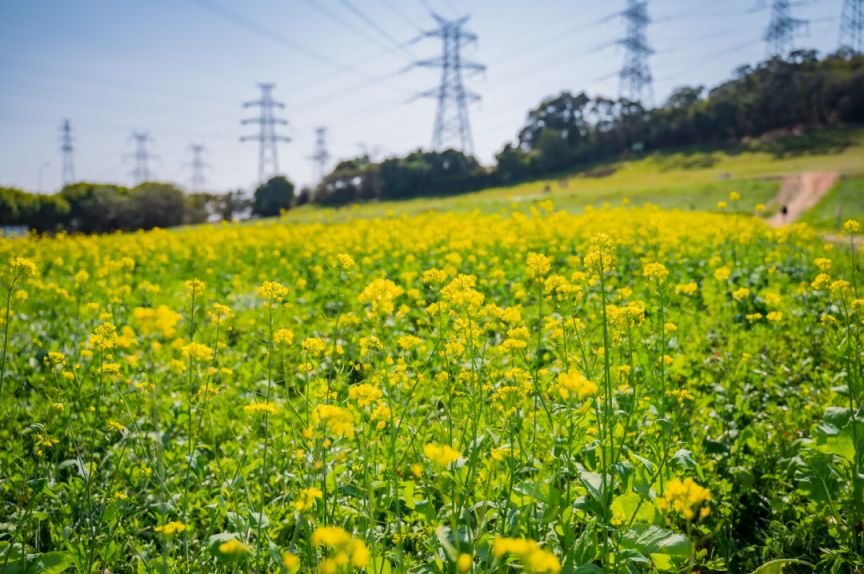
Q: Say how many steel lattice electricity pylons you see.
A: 9